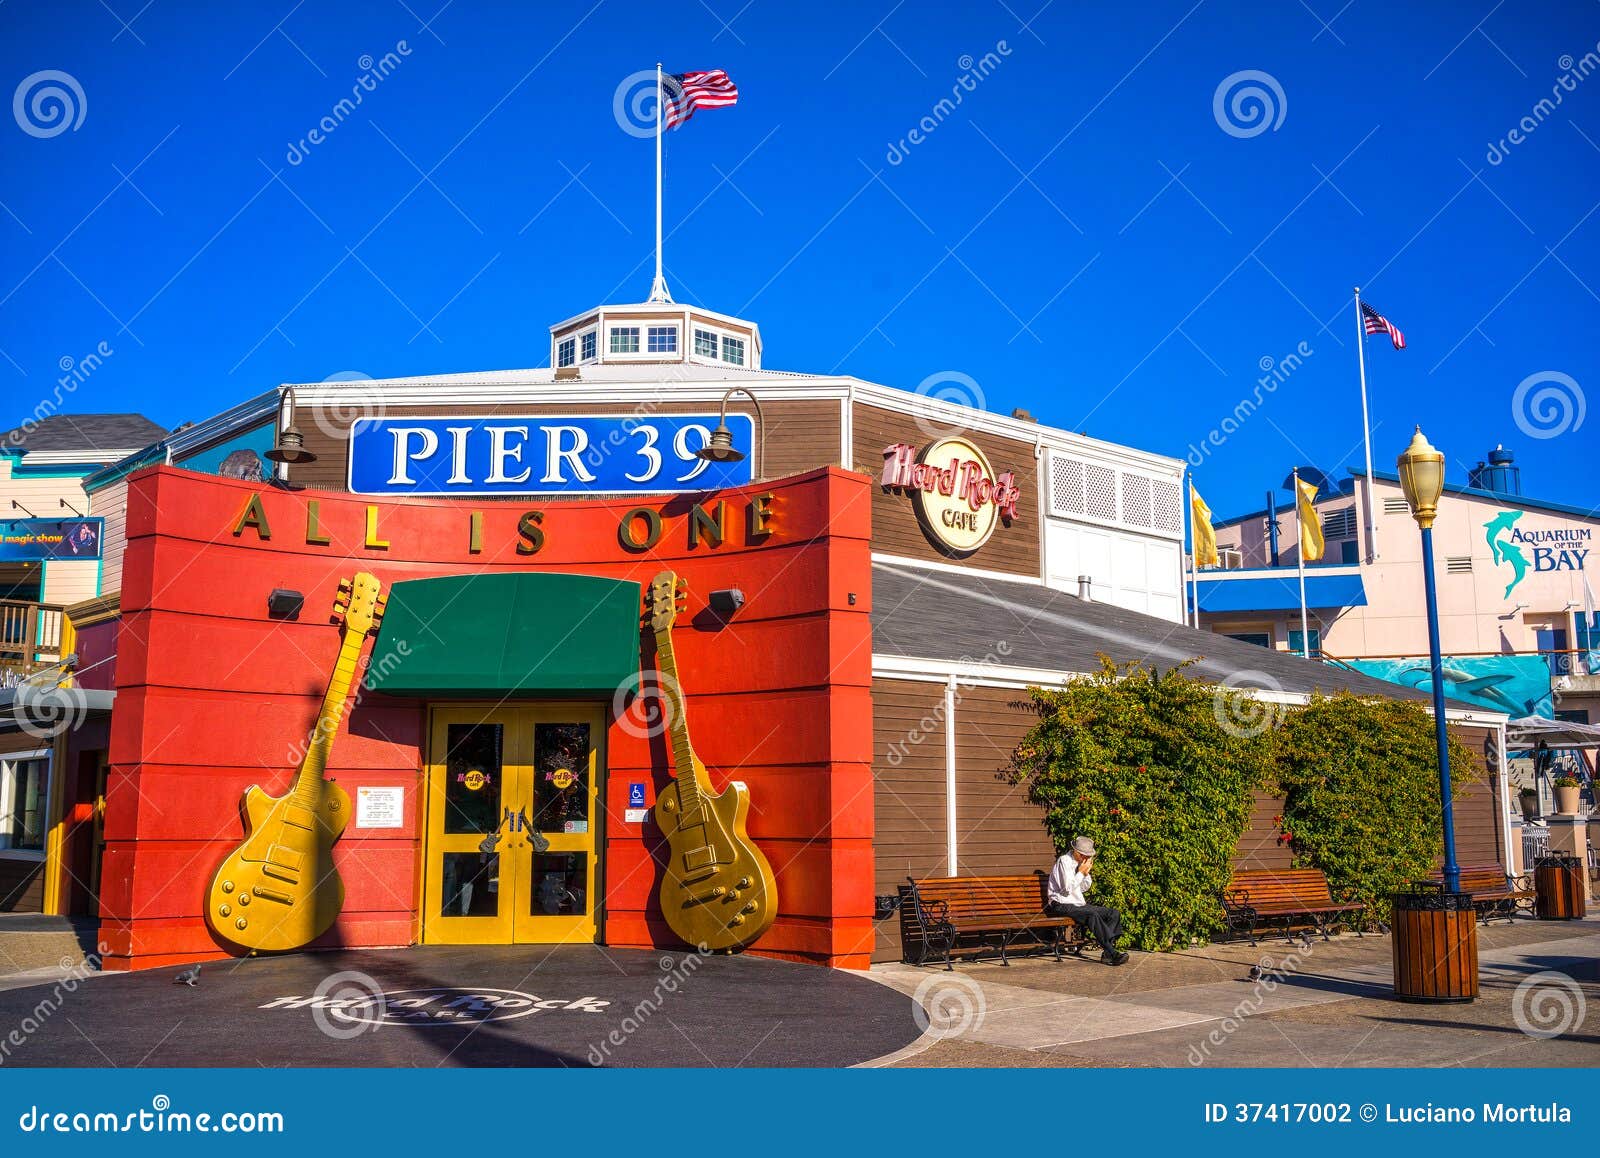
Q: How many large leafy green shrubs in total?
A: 2